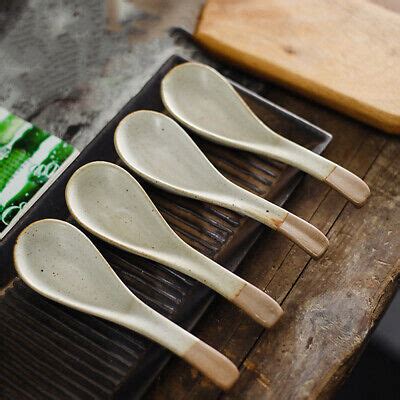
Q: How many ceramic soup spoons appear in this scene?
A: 4